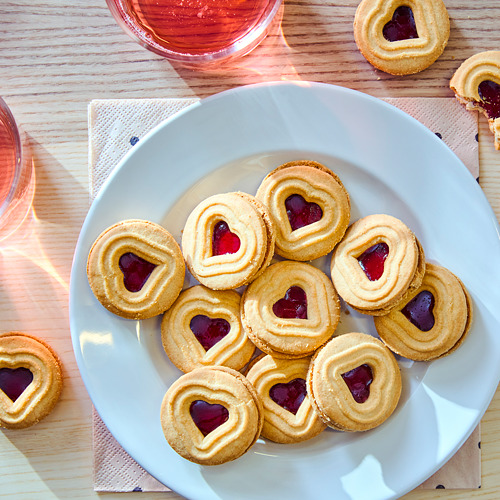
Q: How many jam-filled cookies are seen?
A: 13